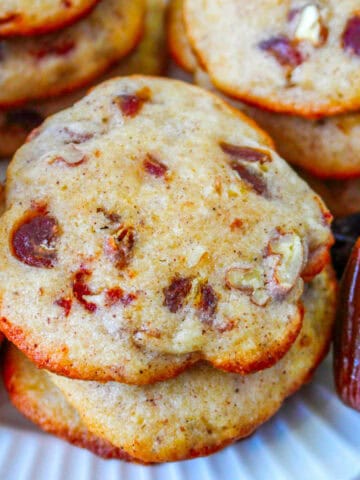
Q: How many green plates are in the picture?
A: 0